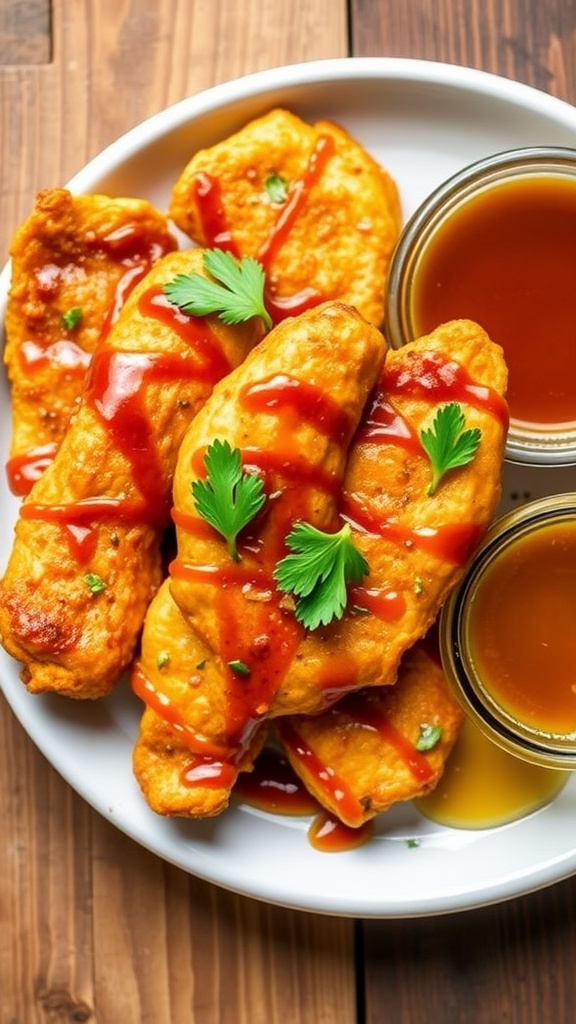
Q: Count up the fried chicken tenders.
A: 7